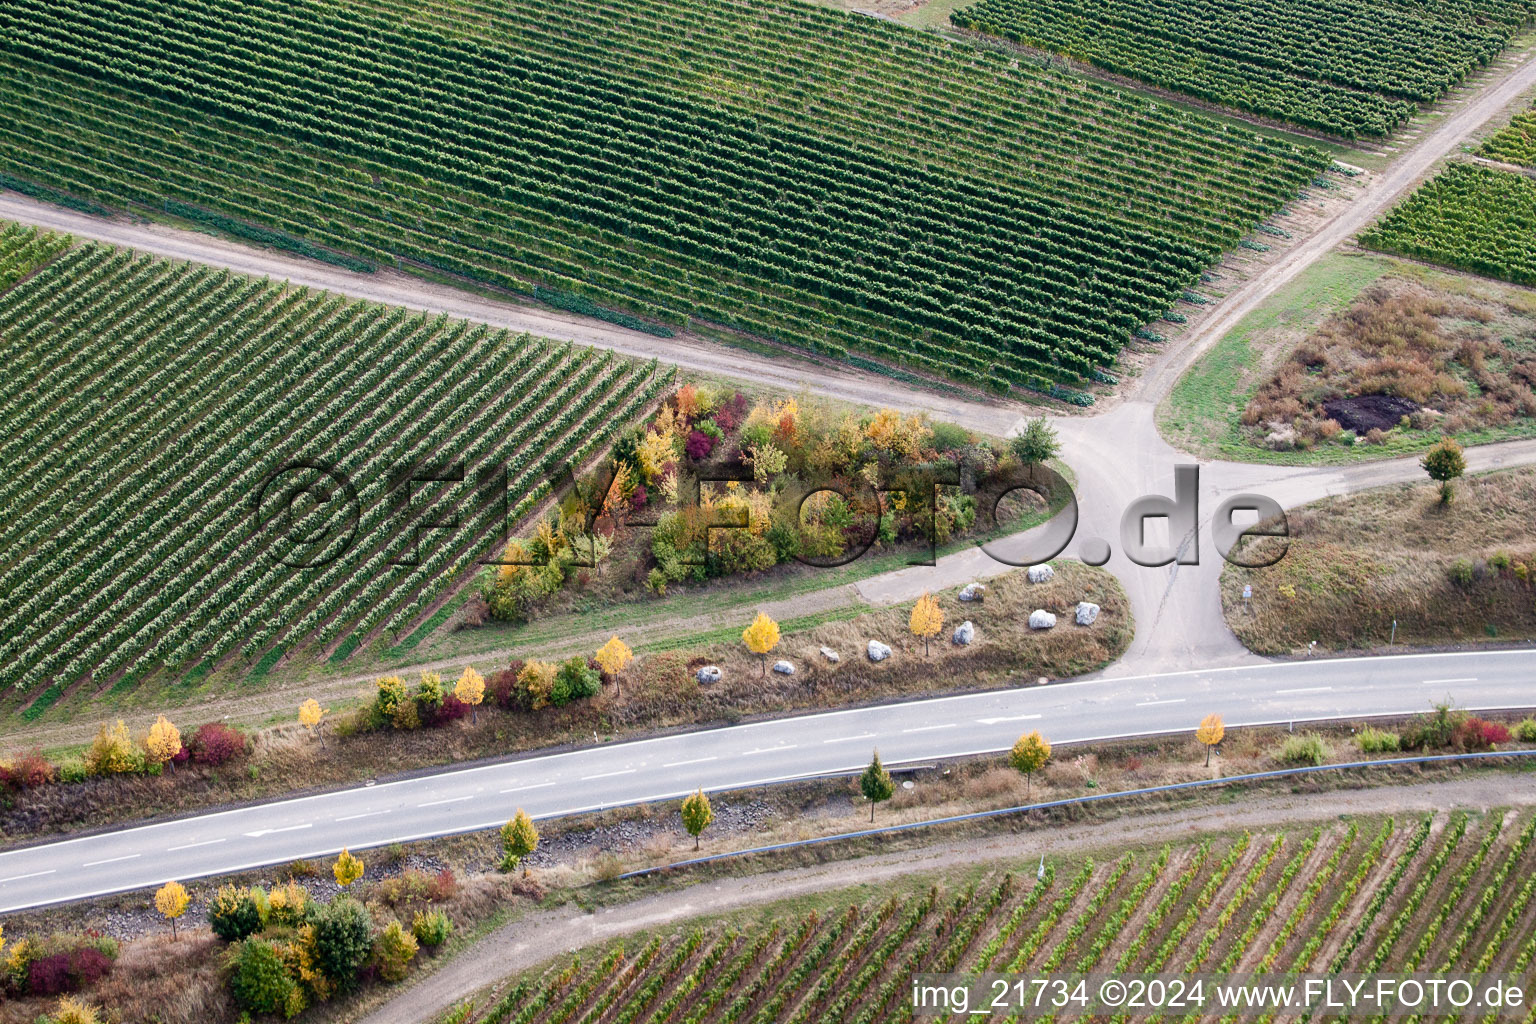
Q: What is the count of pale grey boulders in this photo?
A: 9